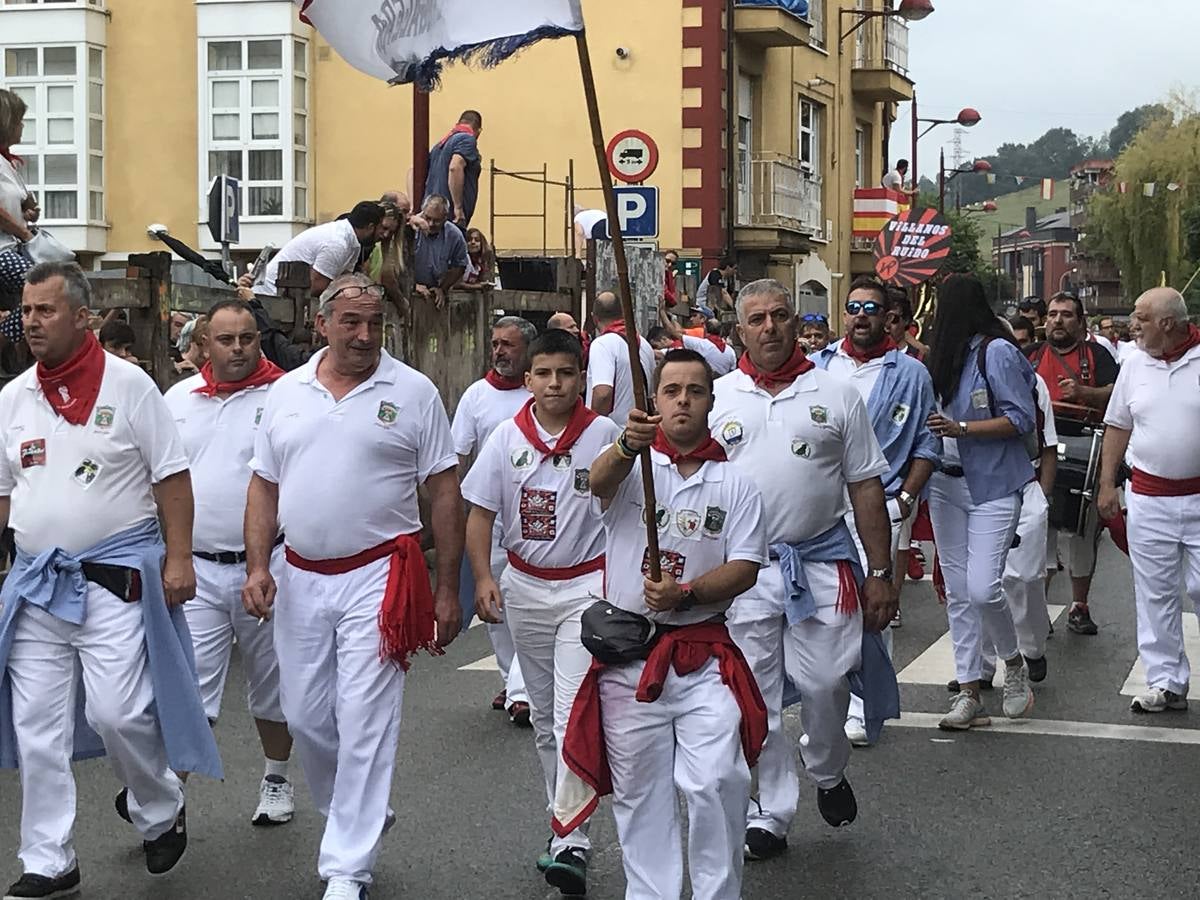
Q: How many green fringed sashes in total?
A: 0